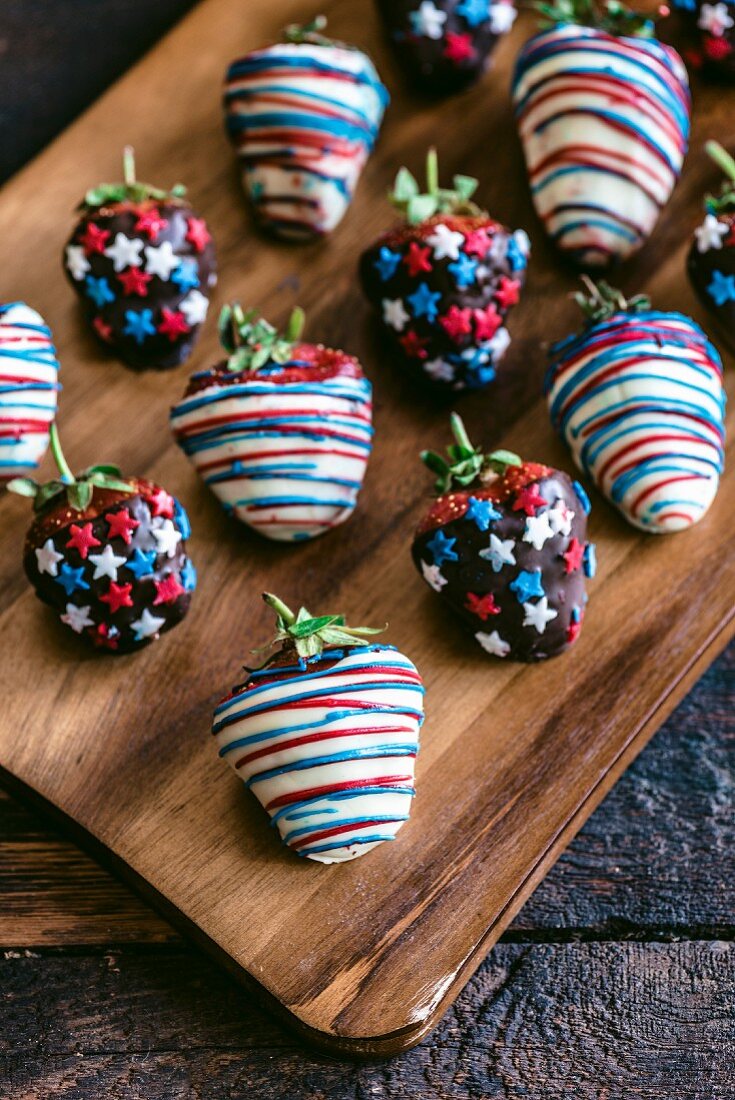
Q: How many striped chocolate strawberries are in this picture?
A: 6